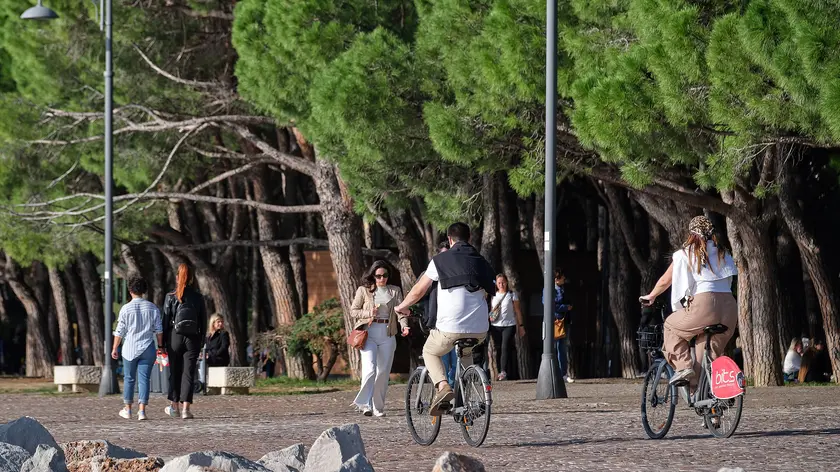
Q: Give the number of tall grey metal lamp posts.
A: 2